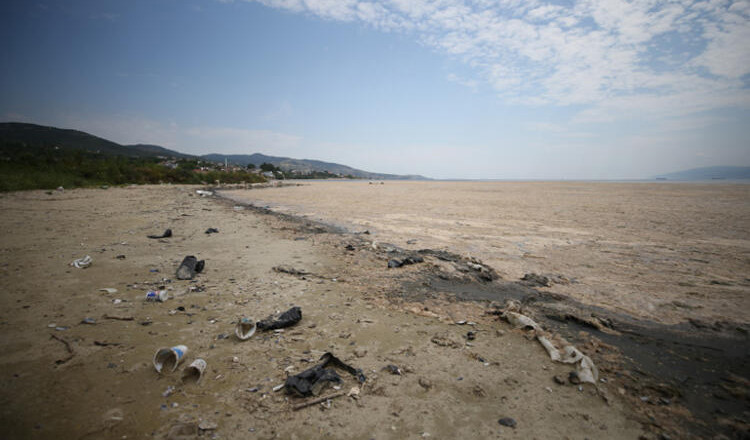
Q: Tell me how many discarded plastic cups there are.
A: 4